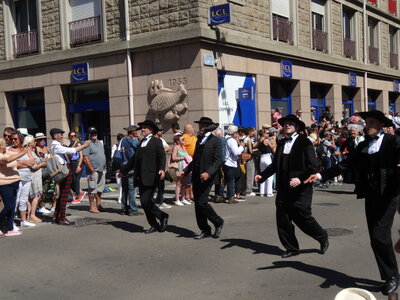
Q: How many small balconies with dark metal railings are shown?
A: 7